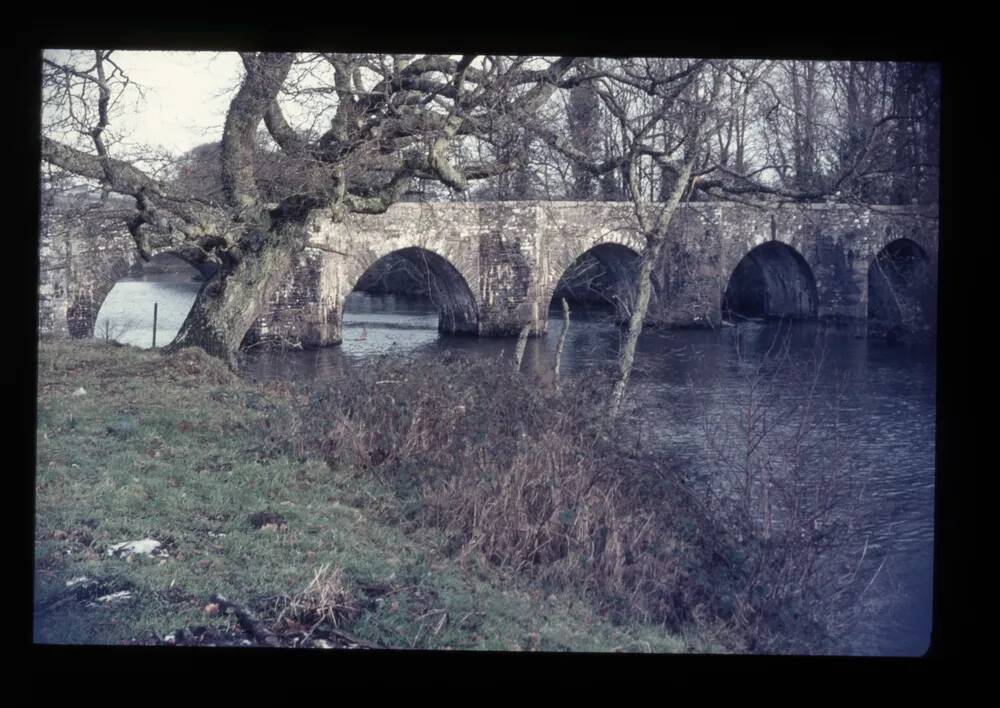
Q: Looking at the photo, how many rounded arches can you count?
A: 5